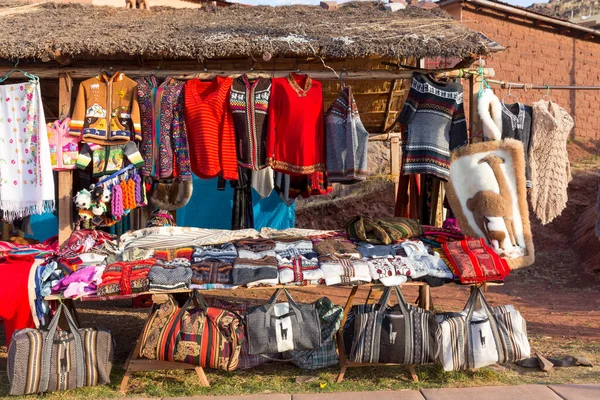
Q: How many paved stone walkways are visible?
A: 1